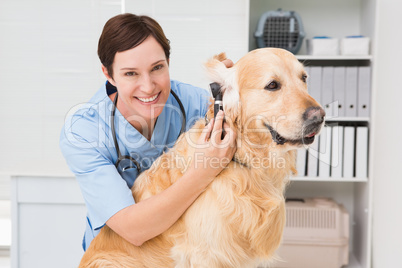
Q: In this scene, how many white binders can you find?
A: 6